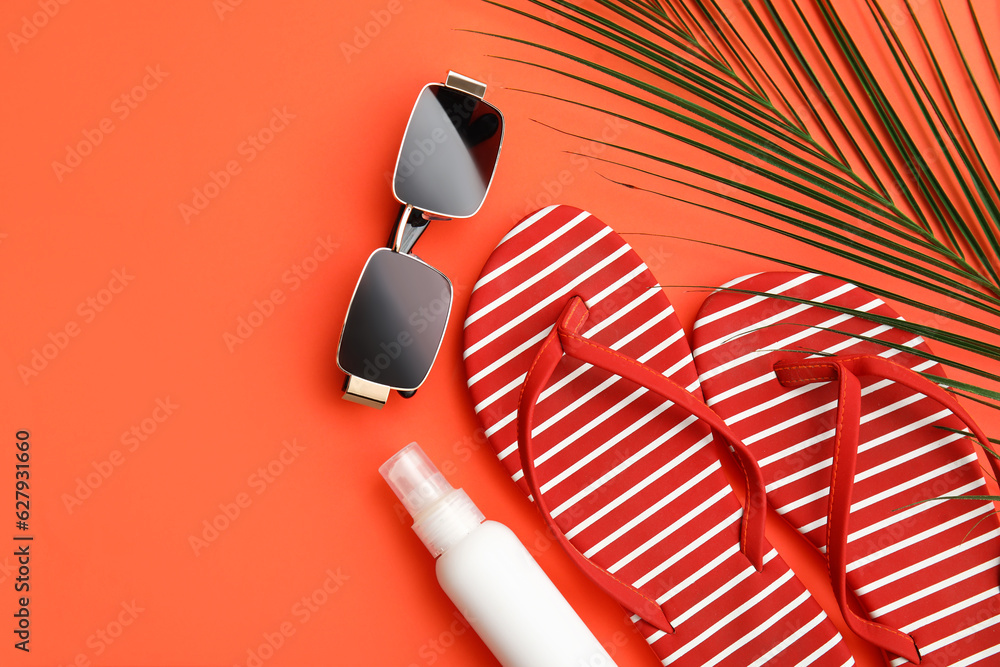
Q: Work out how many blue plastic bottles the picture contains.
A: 0